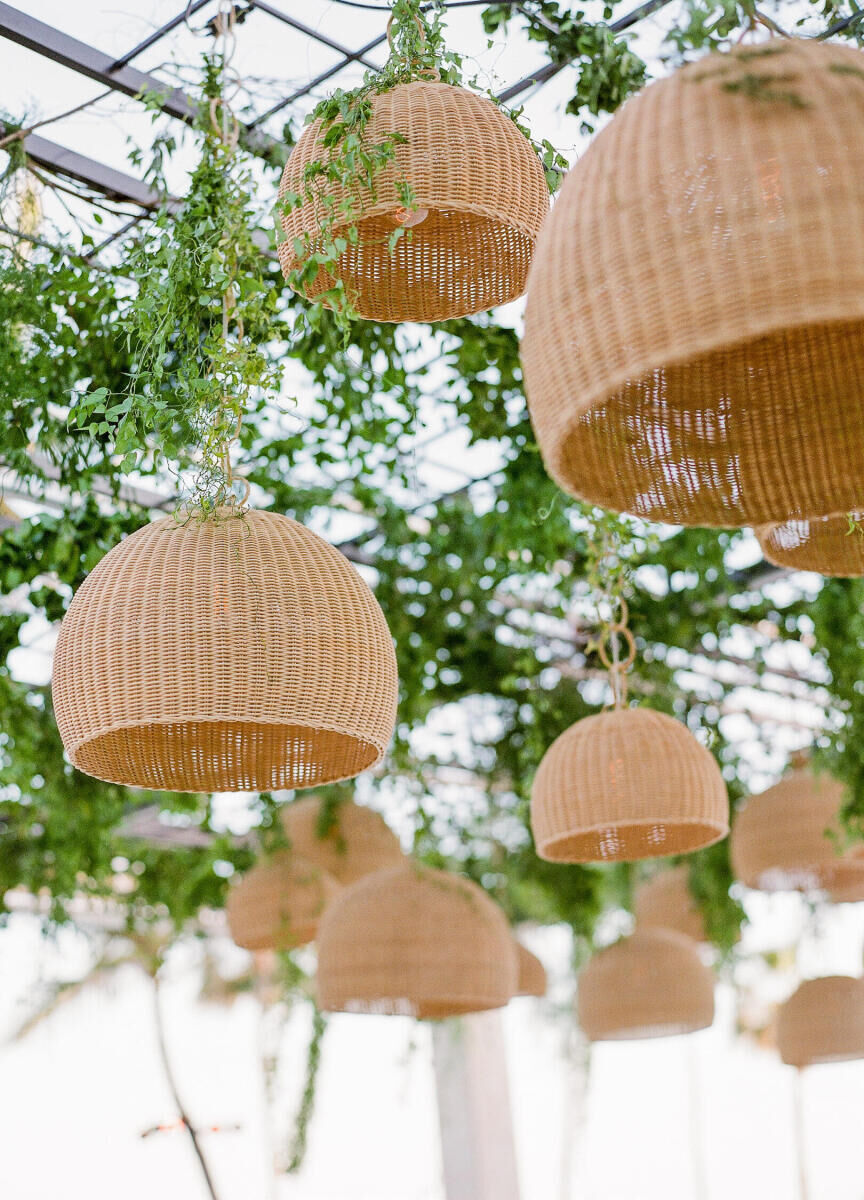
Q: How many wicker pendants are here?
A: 14